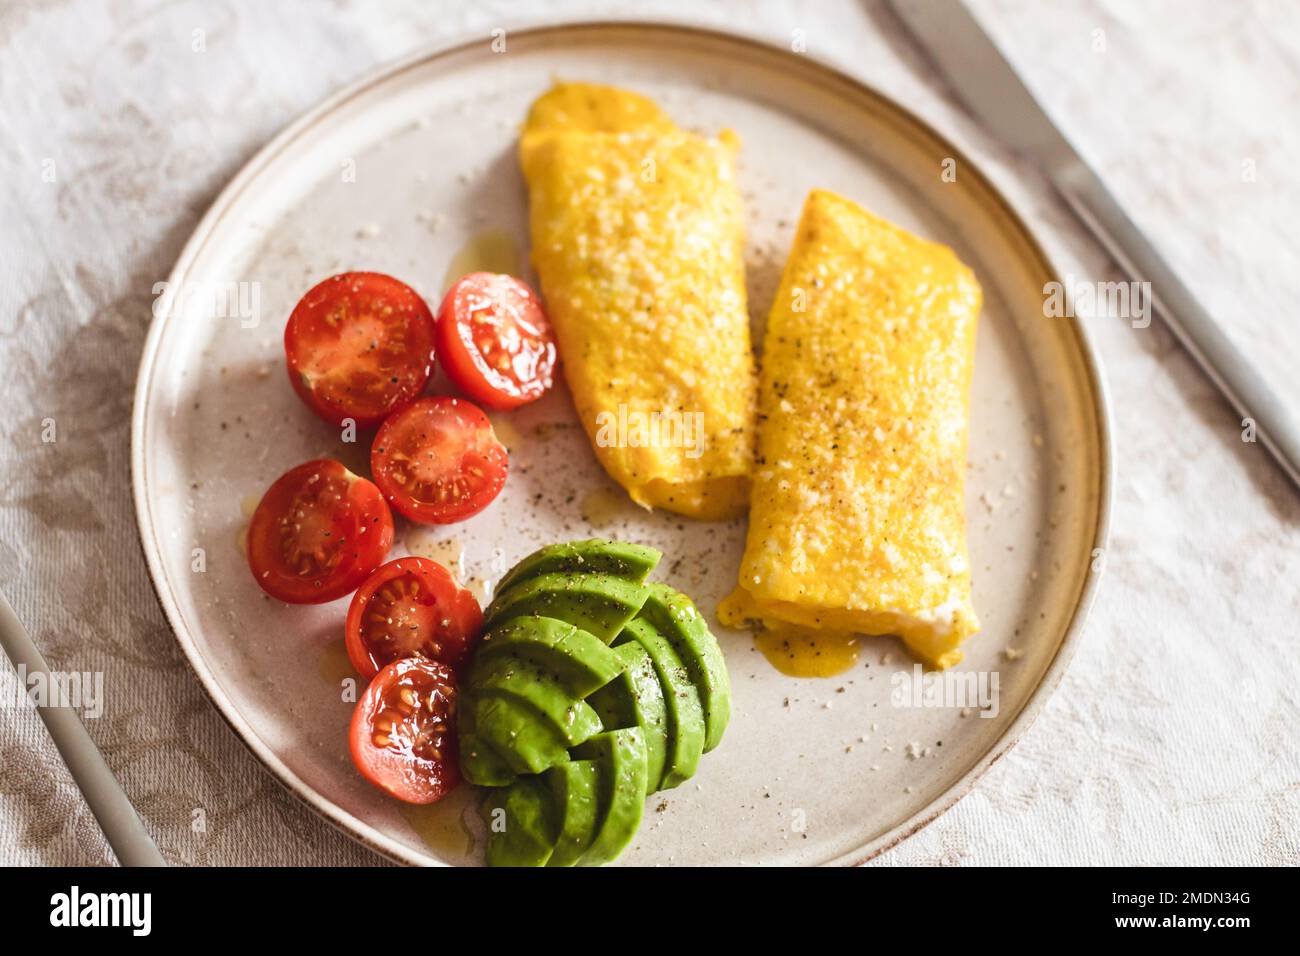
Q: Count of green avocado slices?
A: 12